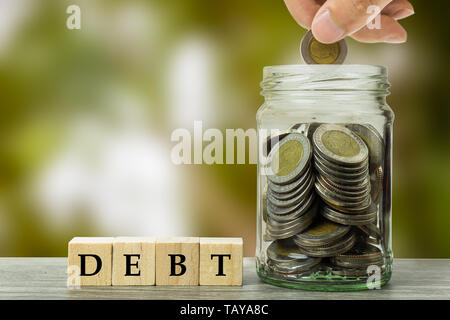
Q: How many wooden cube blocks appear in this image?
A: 4